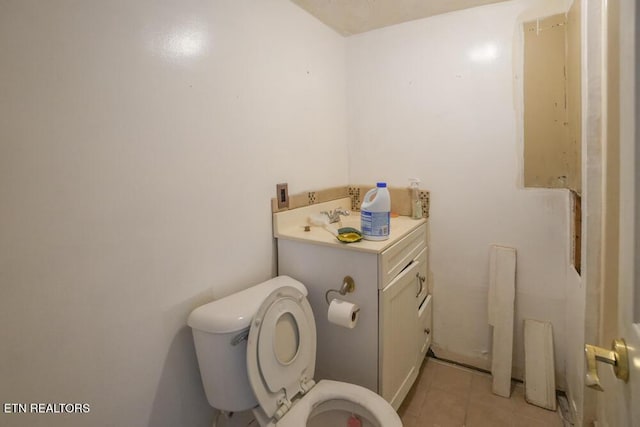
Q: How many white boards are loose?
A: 2